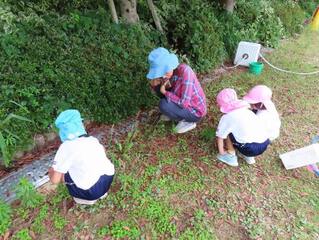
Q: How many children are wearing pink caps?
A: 2